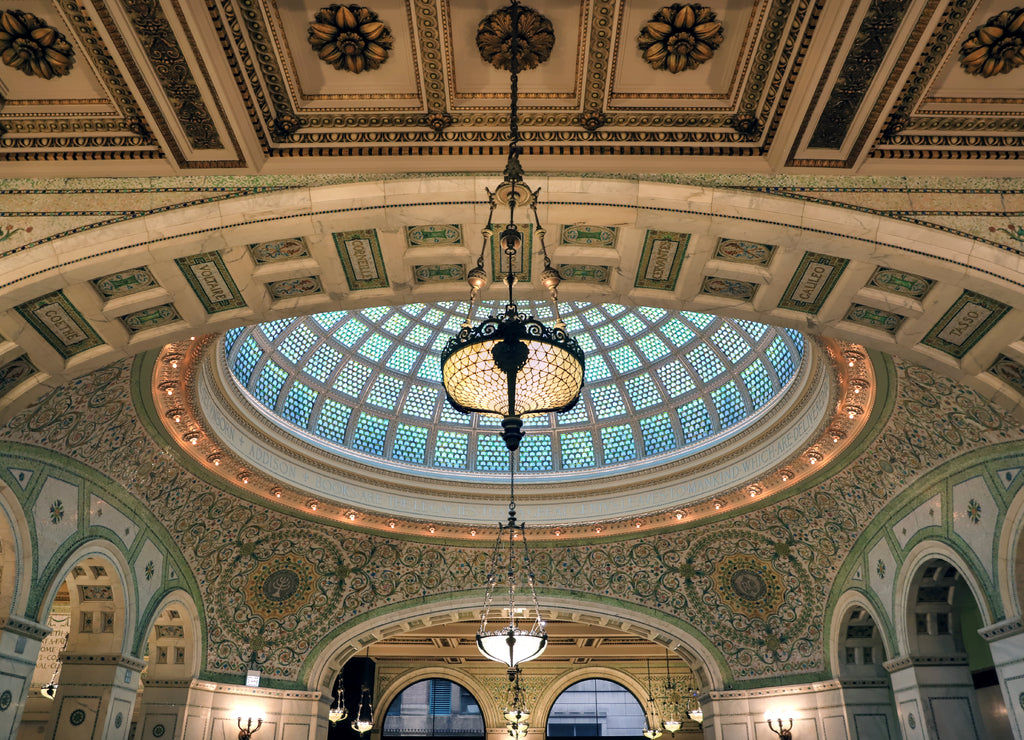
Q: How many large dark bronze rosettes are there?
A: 5